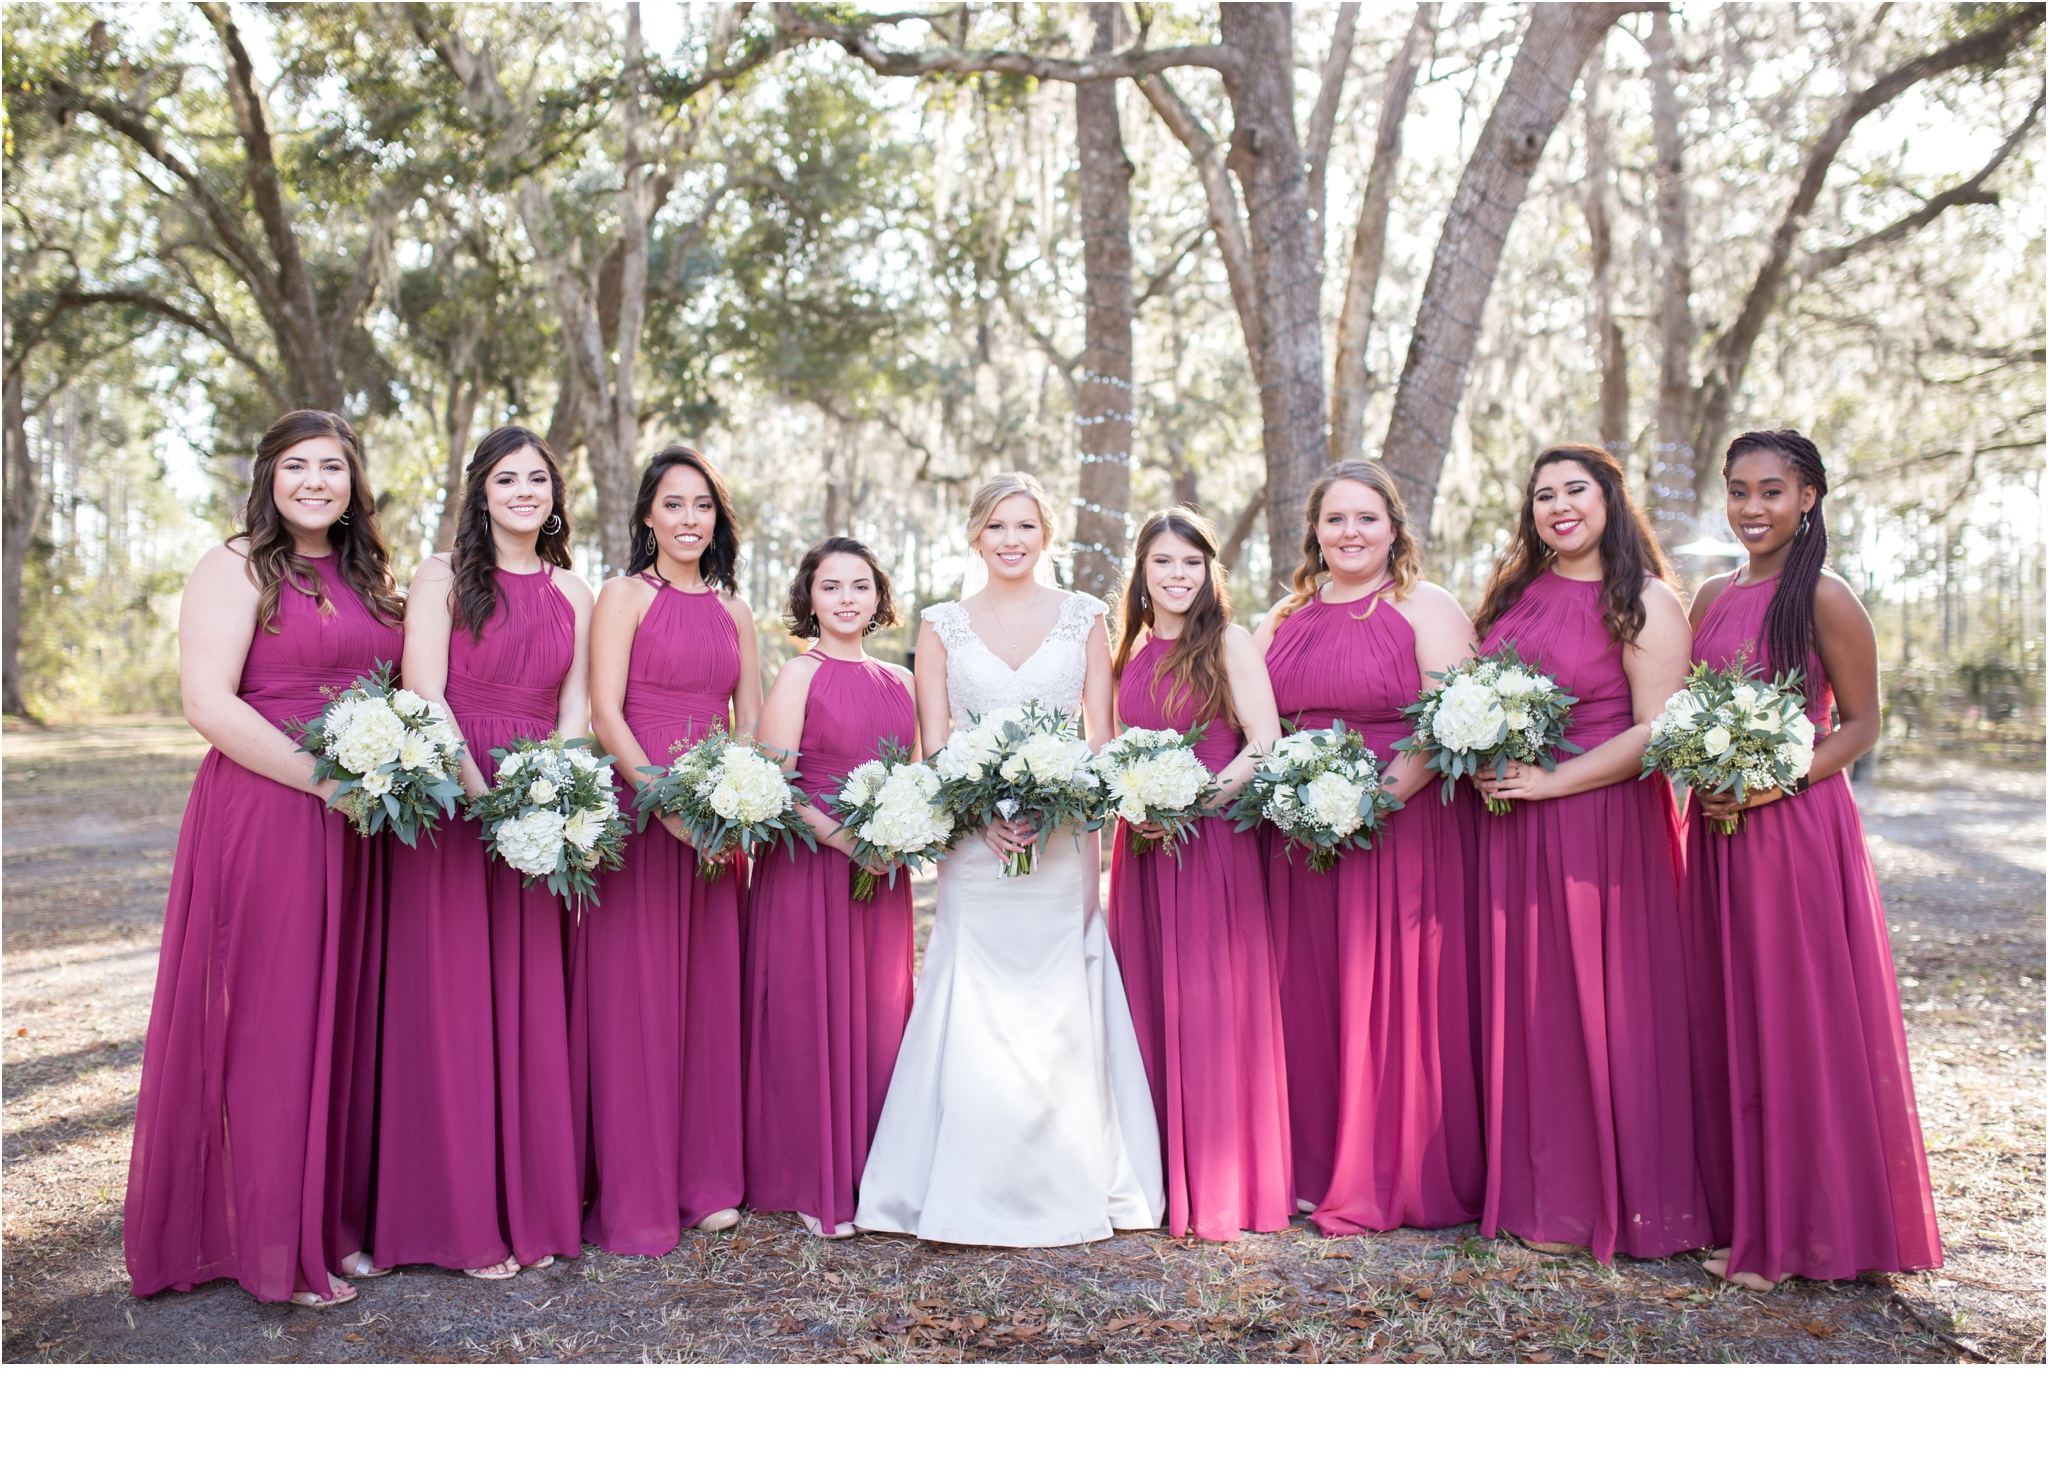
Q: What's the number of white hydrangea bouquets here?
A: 9